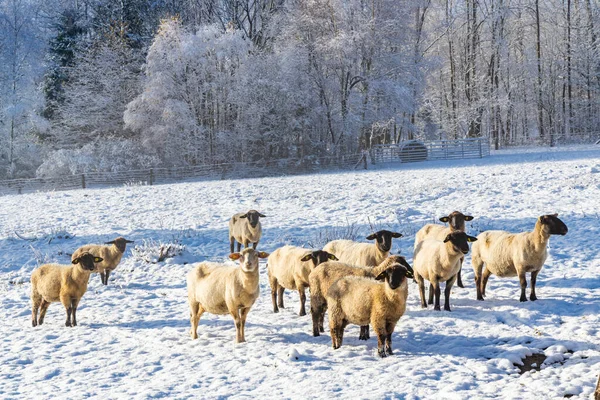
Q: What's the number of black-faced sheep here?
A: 10